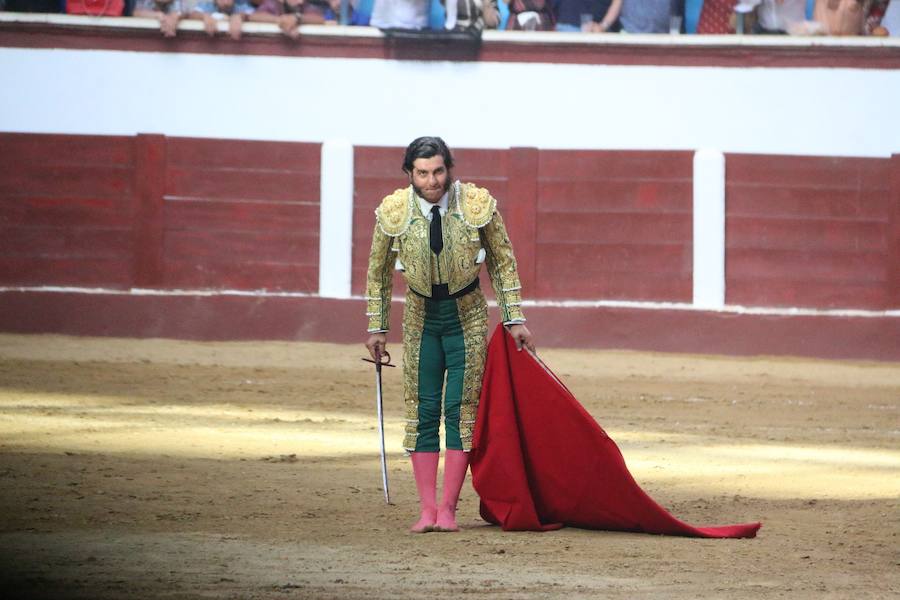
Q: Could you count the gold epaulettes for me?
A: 2